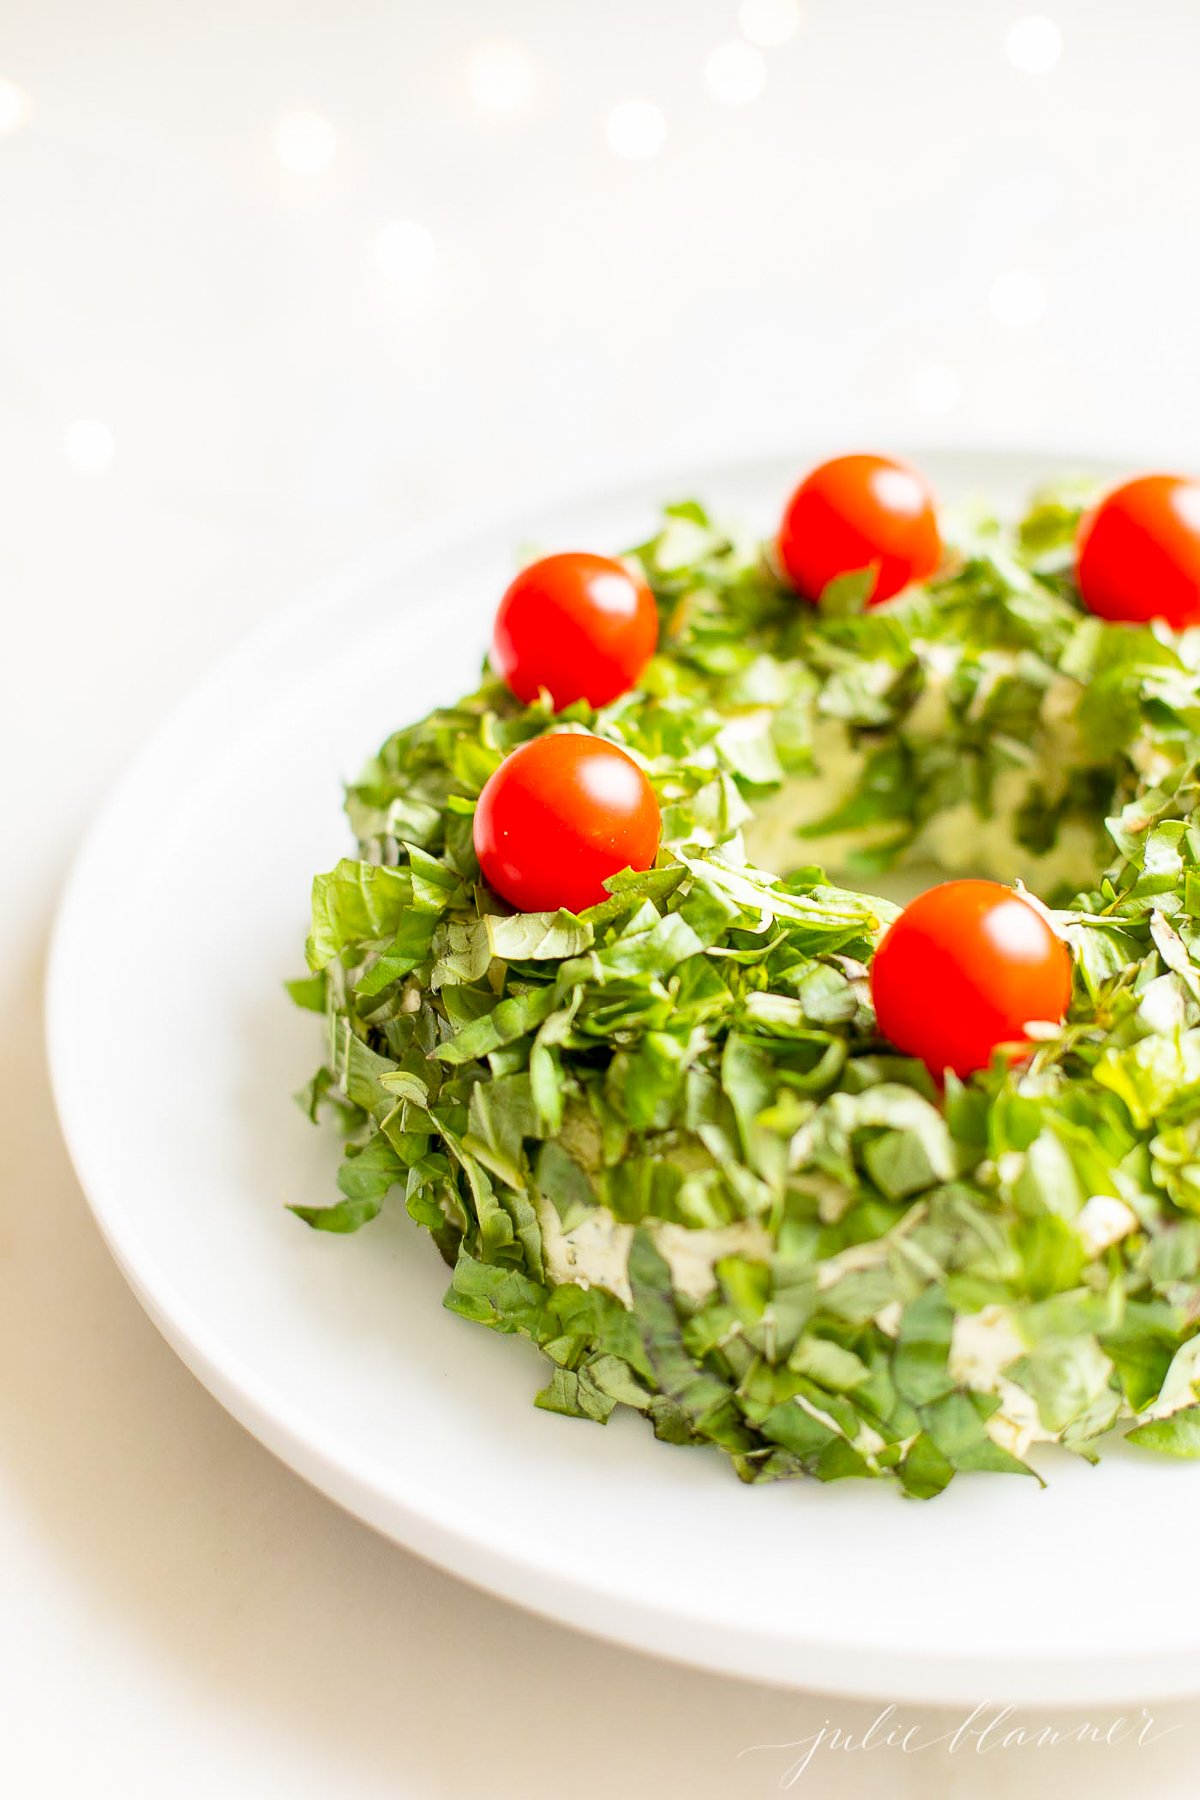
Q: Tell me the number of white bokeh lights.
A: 11